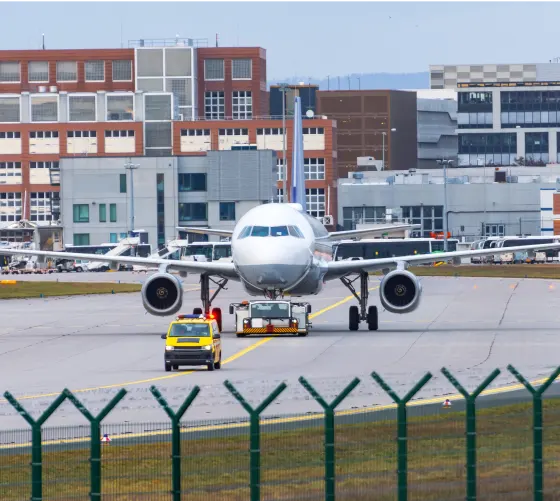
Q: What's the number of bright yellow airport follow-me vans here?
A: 1